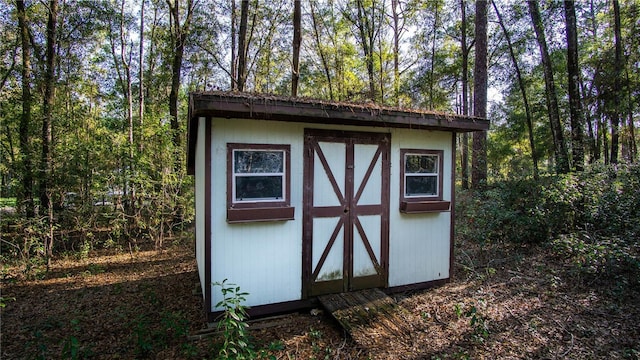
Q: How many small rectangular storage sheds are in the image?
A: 1